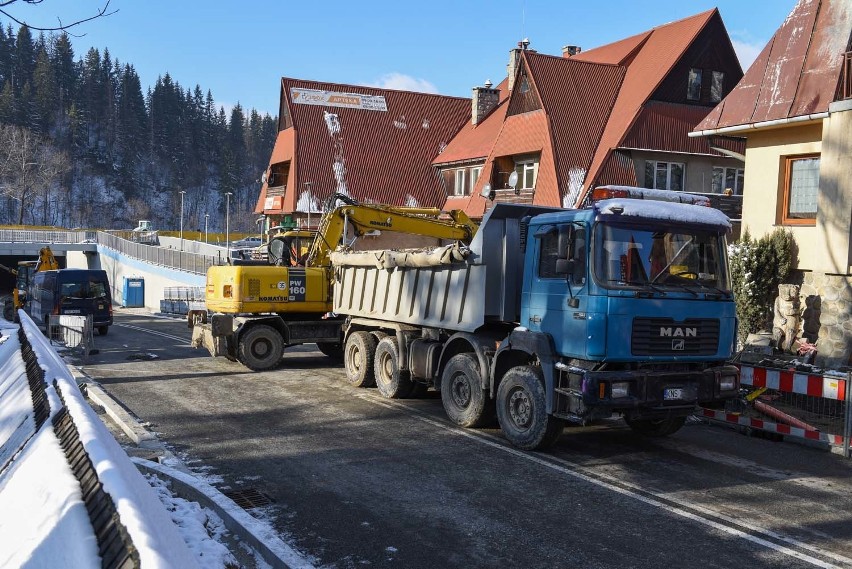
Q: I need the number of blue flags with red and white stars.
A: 0